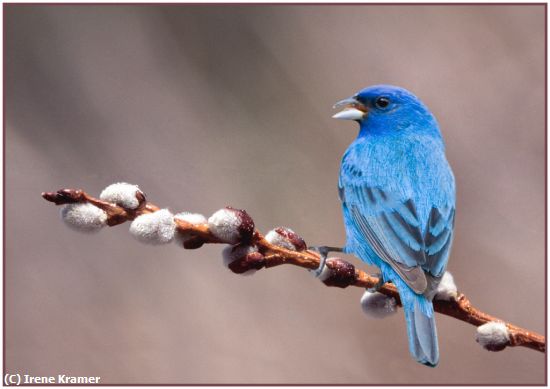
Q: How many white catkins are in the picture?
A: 11